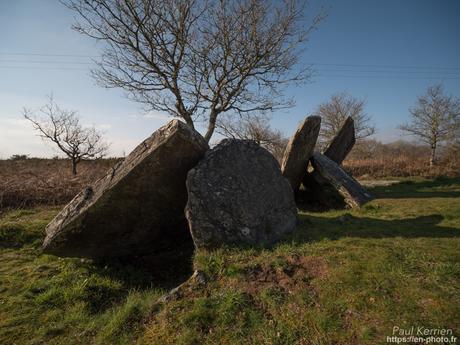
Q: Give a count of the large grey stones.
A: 5